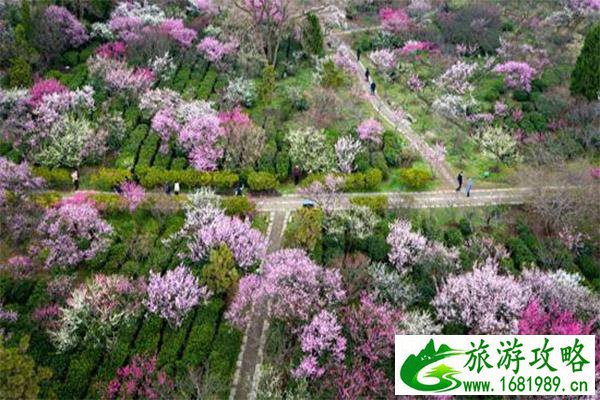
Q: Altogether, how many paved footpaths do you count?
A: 3